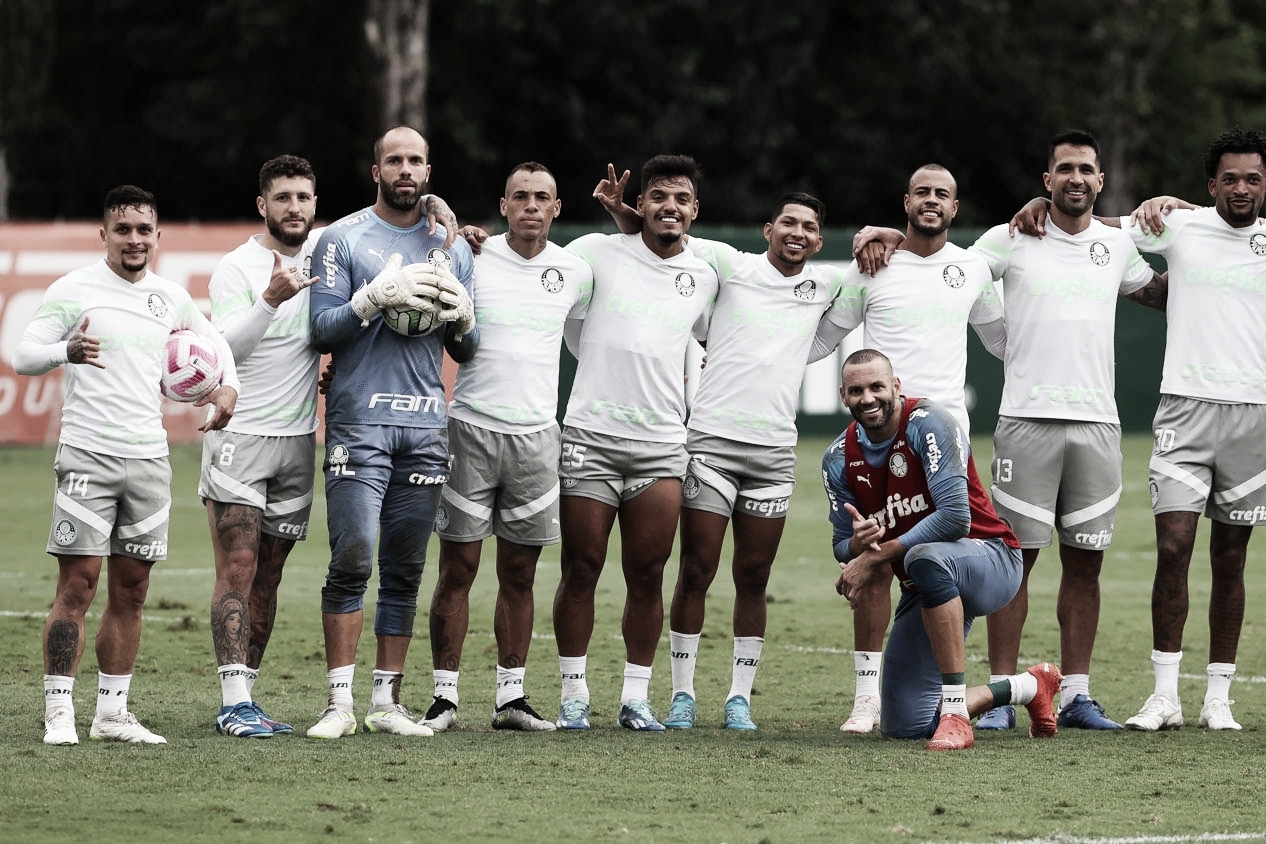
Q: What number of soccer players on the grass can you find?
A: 10